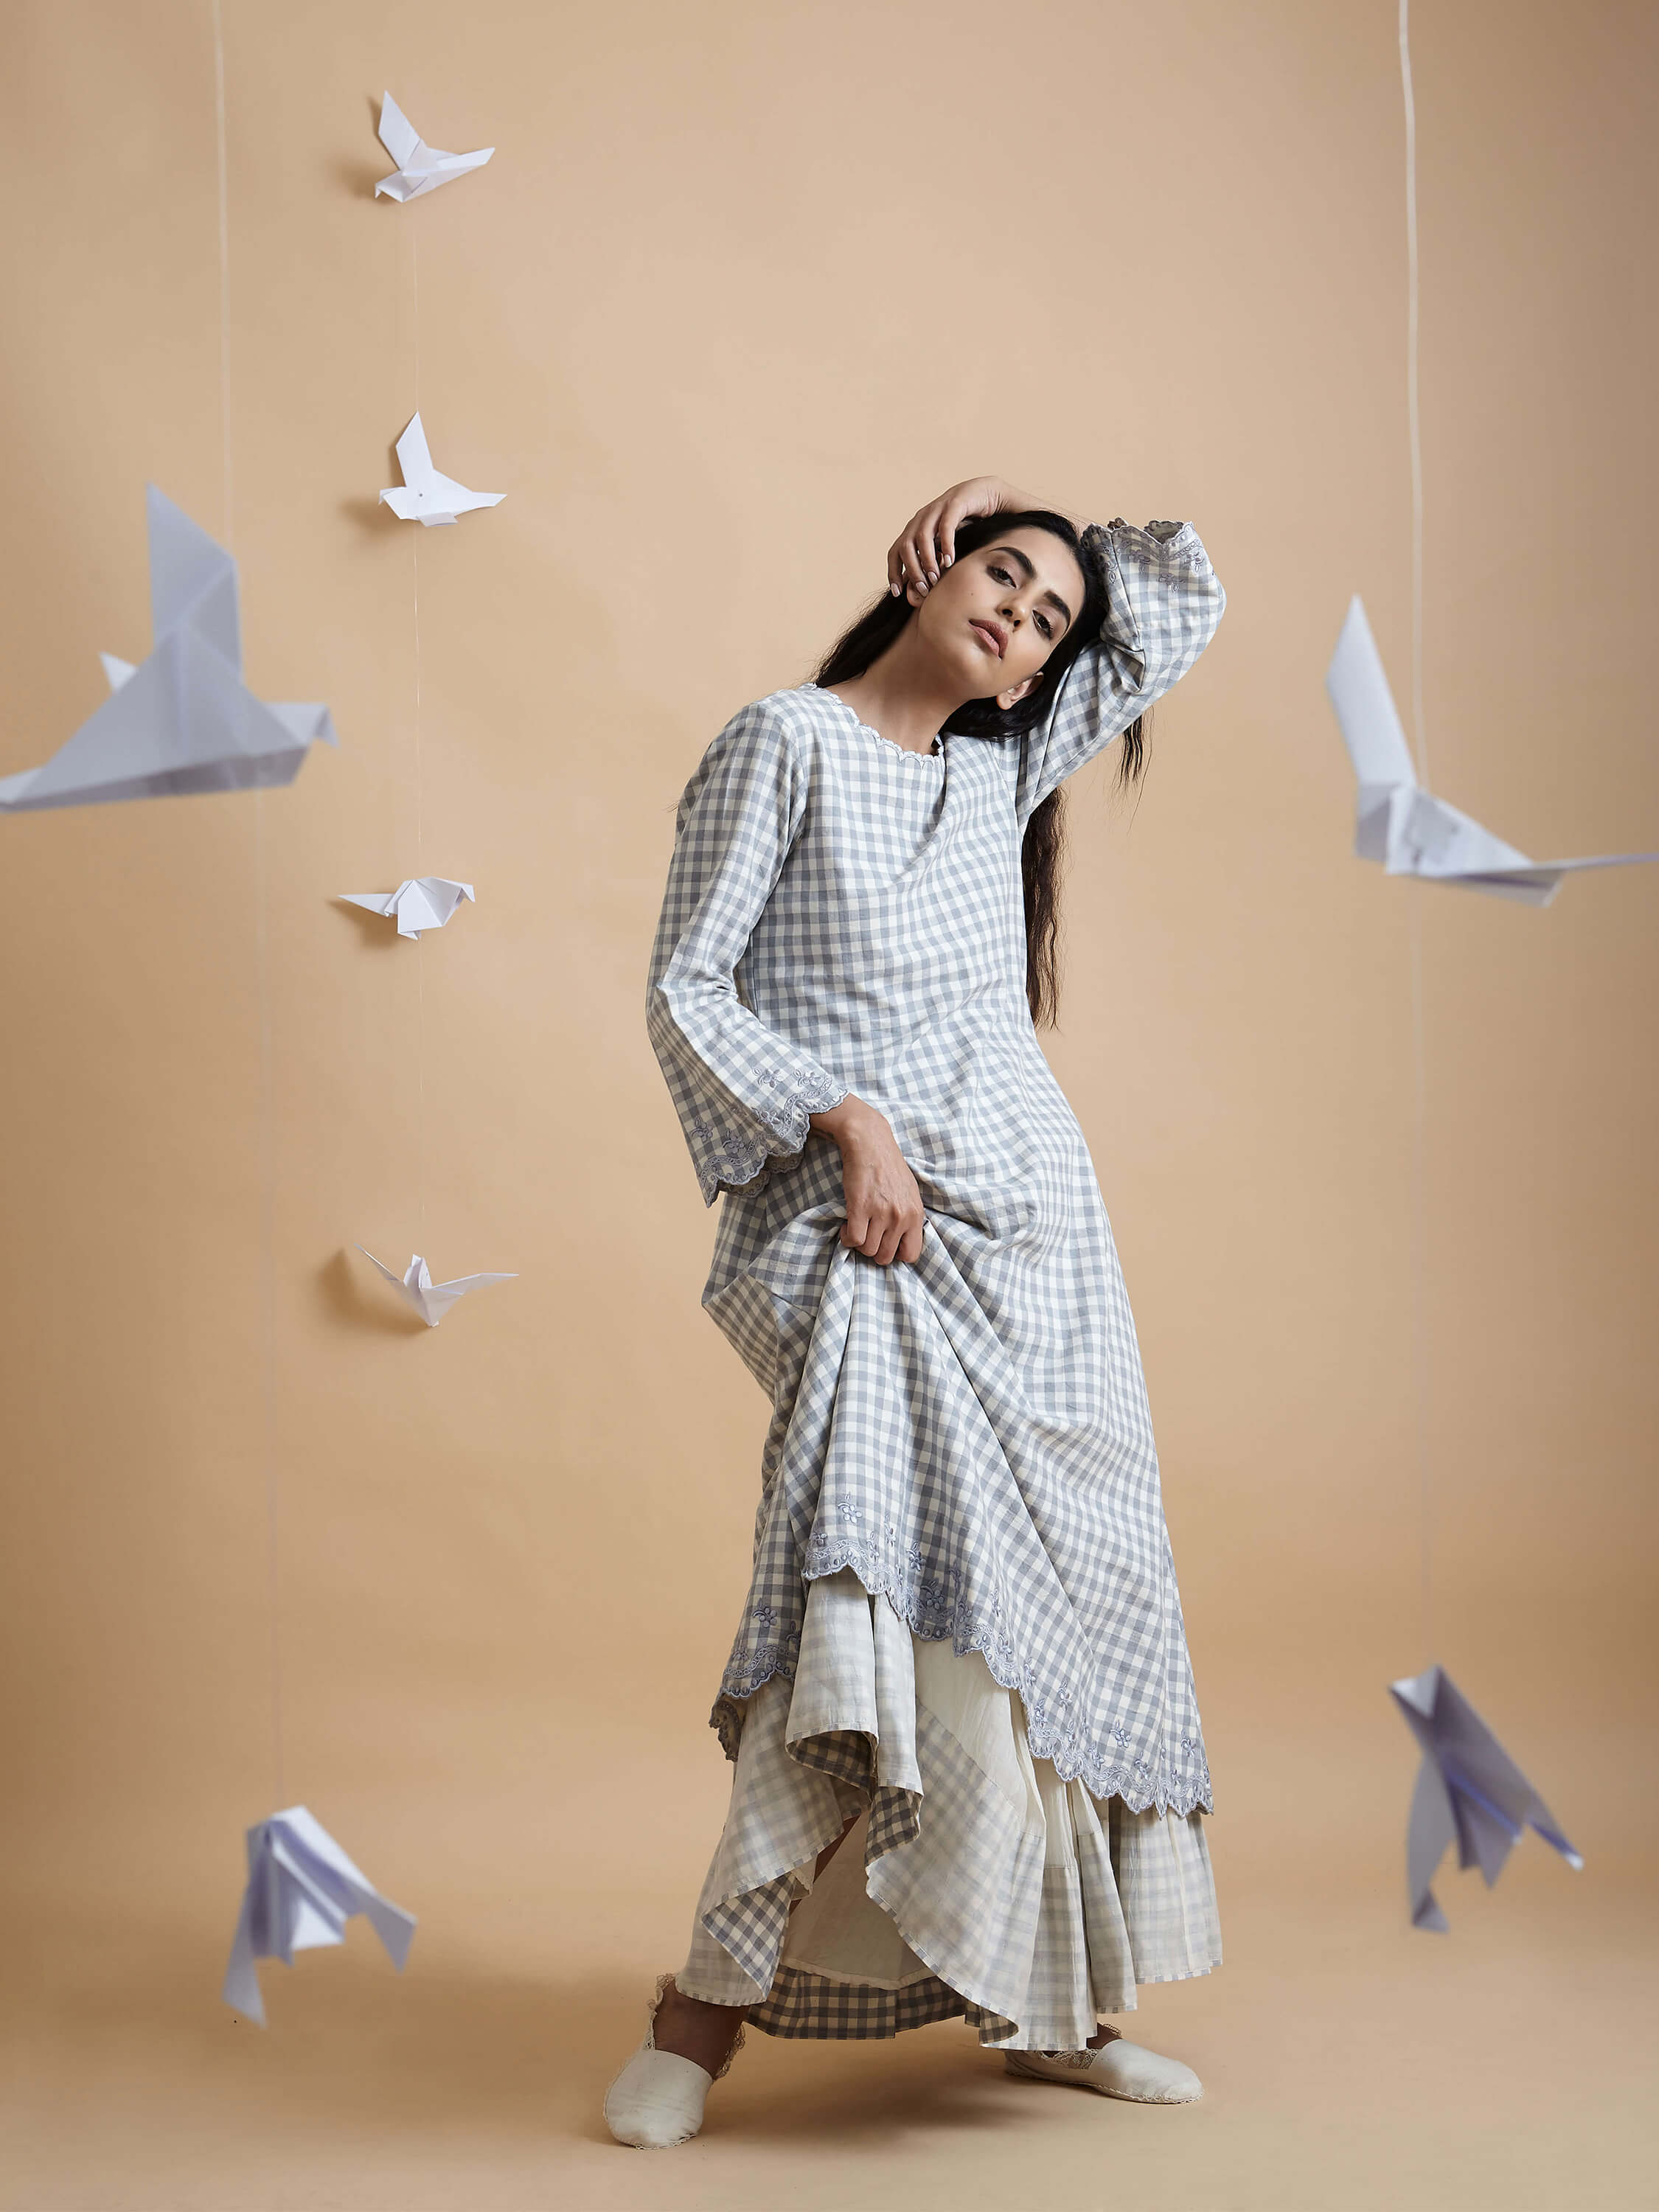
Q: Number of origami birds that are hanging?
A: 8